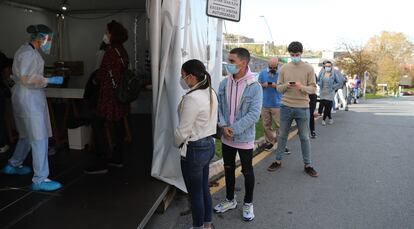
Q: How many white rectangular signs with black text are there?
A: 1